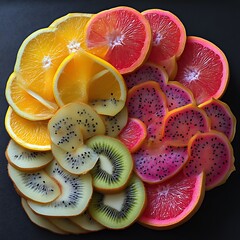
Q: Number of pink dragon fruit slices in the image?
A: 7